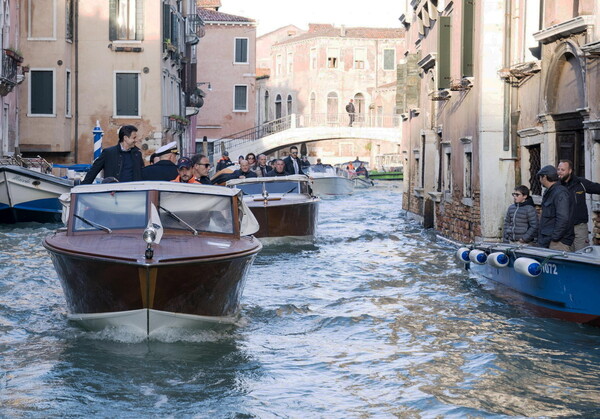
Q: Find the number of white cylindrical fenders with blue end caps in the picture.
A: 4